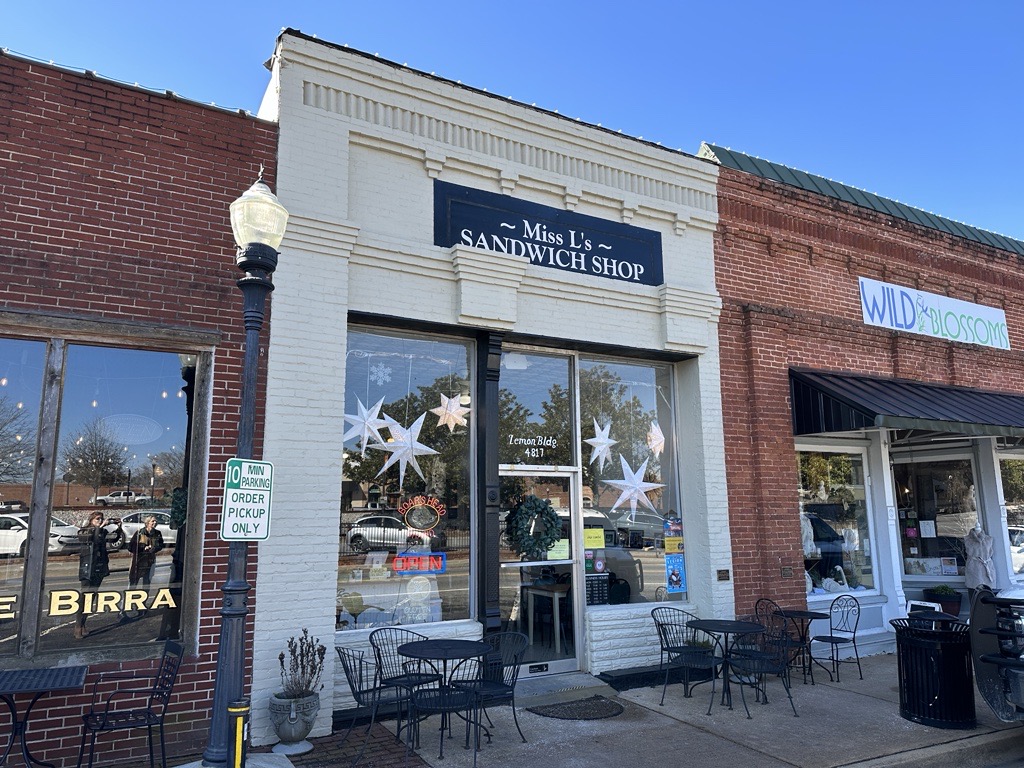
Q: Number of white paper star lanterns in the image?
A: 6